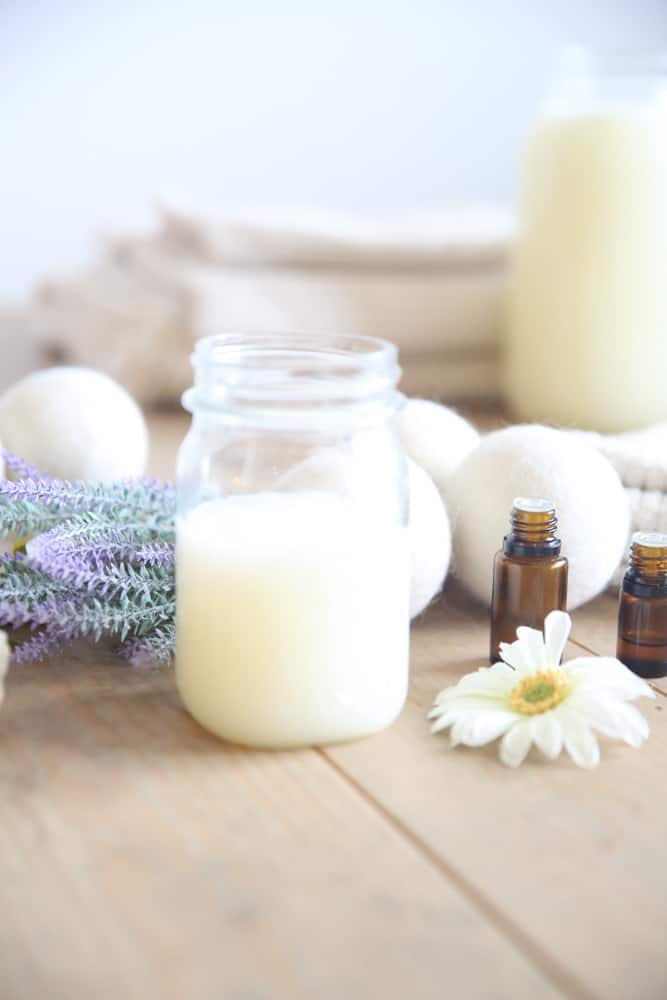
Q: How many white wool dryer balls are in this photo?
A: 4